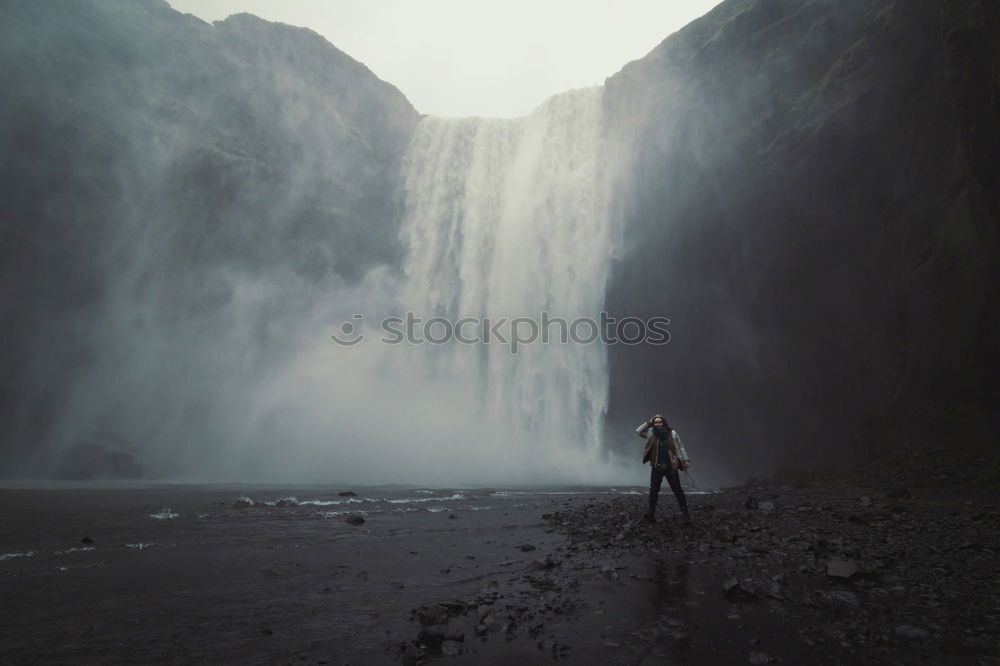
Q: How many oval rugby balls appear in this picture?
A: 0